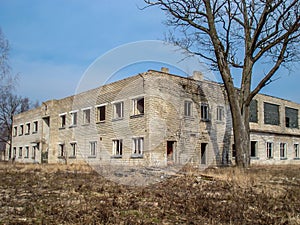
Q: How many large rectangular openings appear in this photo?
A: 3